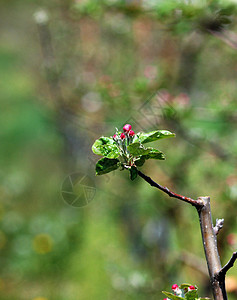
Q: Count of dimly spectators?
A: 0